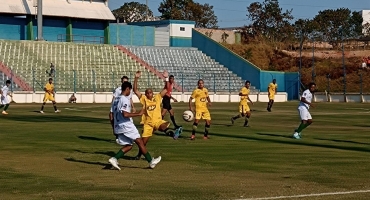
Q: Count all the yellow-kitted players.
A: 5